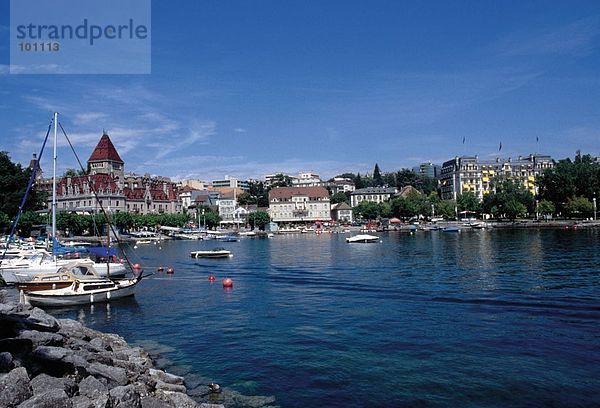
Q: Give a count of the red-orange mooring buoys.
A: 5